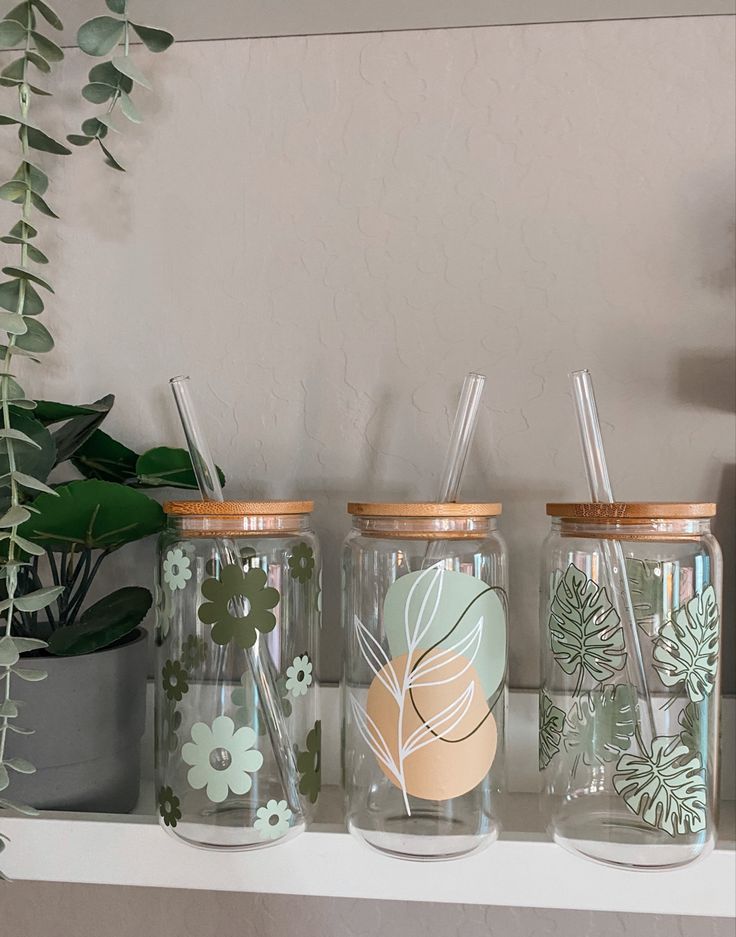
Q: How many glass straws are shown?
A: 3